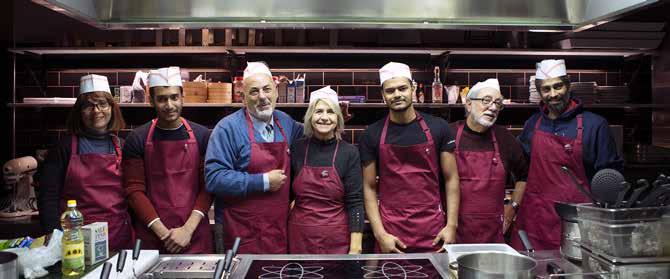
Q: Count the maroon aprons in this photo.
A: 7